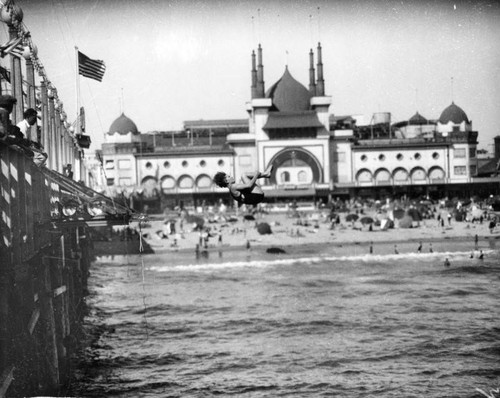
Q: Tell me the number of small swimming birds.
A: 0